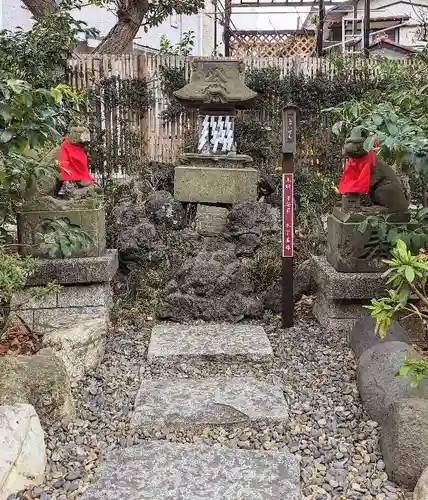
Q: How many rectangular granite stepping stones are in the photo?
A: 3